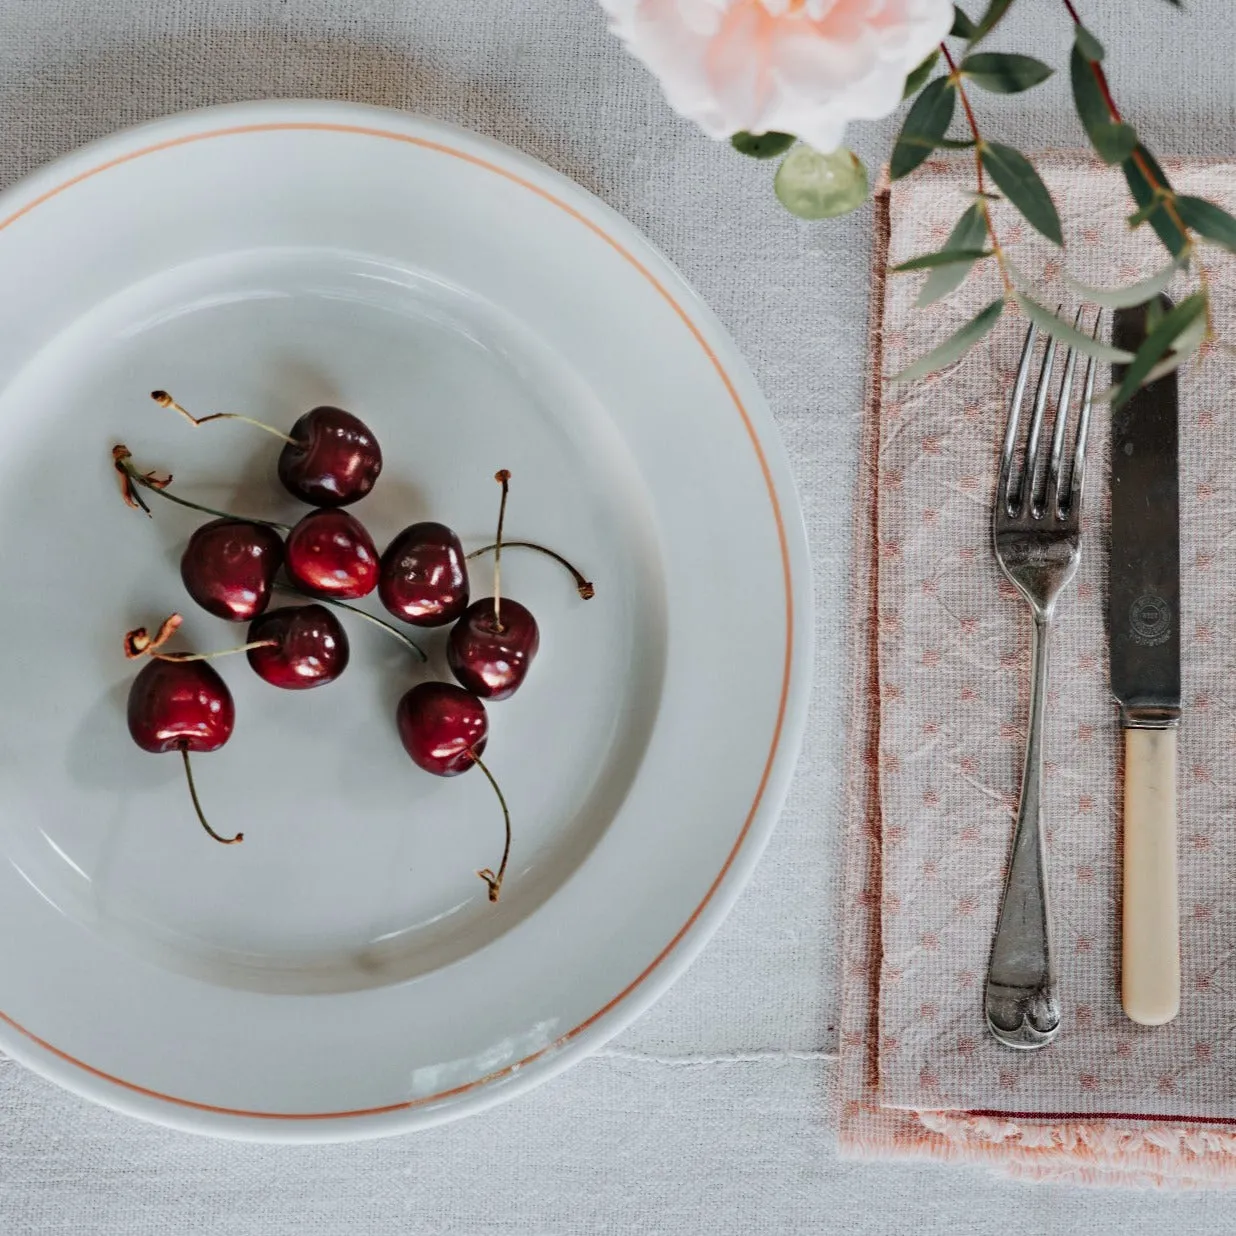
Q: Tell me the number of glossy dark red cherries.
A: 8